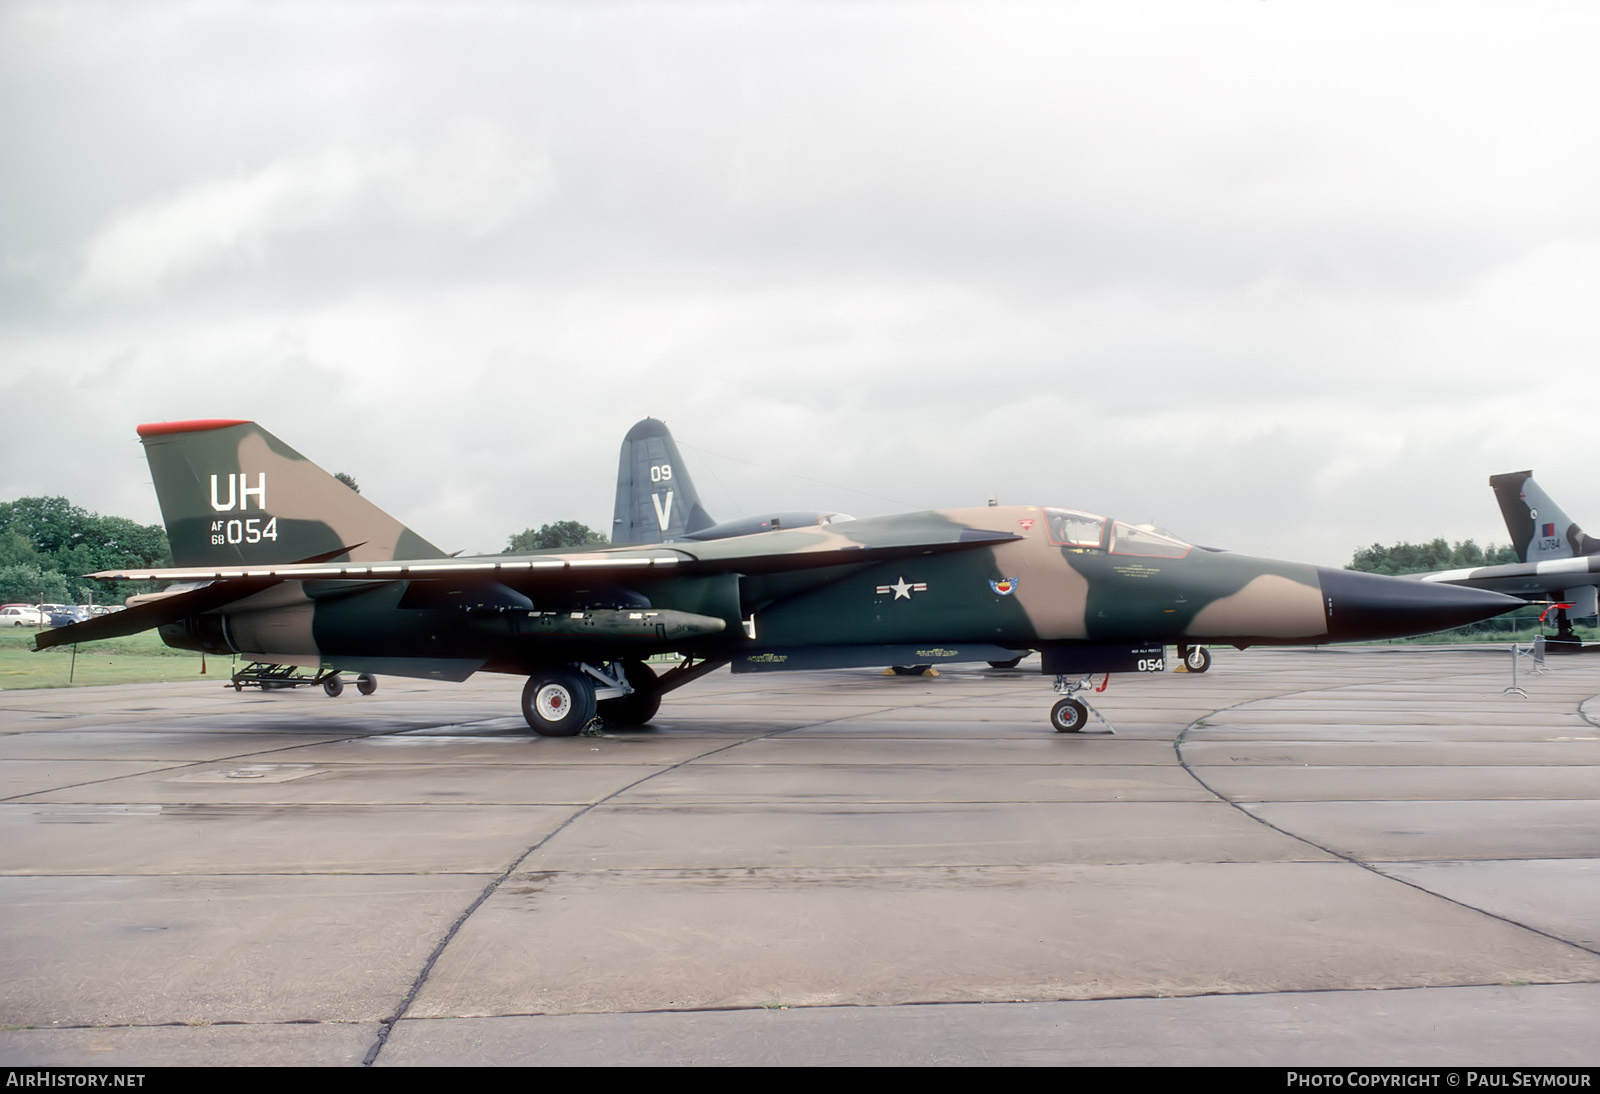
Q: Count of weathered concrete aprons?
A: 1